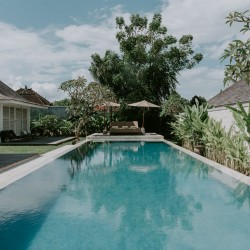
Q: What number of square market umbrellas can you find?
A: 2